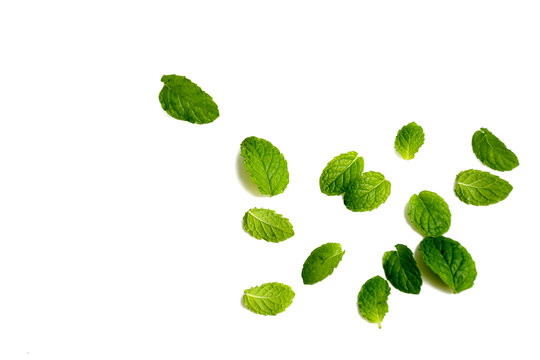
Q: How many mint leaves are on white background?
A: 14